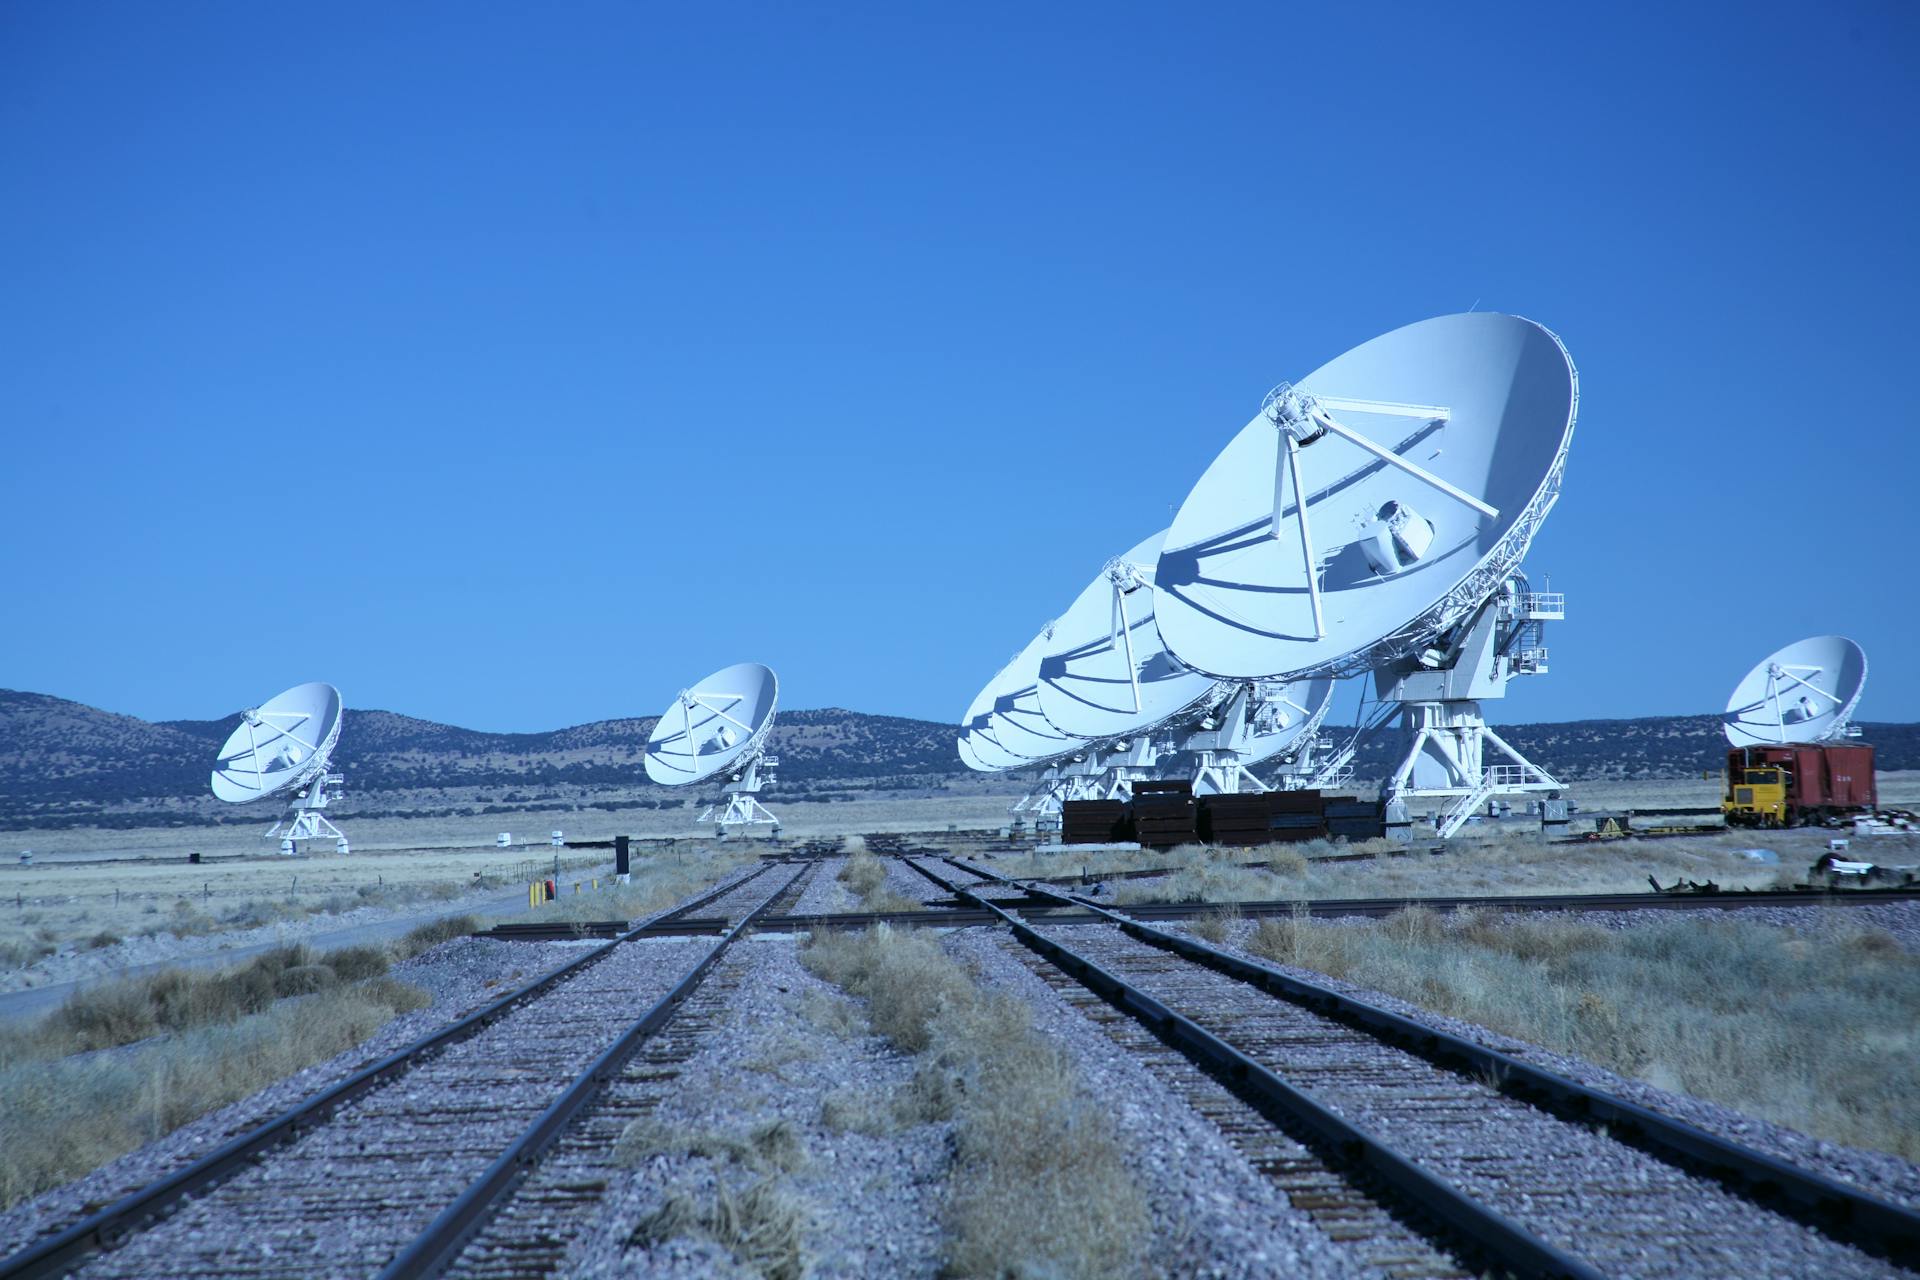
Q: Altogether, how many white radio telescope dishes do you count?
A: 9